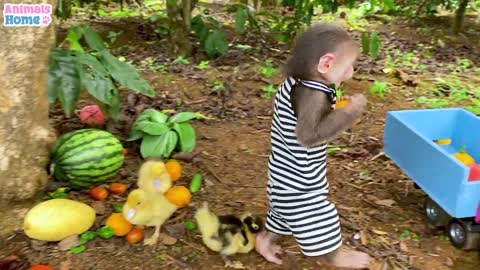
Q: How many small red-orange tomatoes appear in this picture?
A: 3